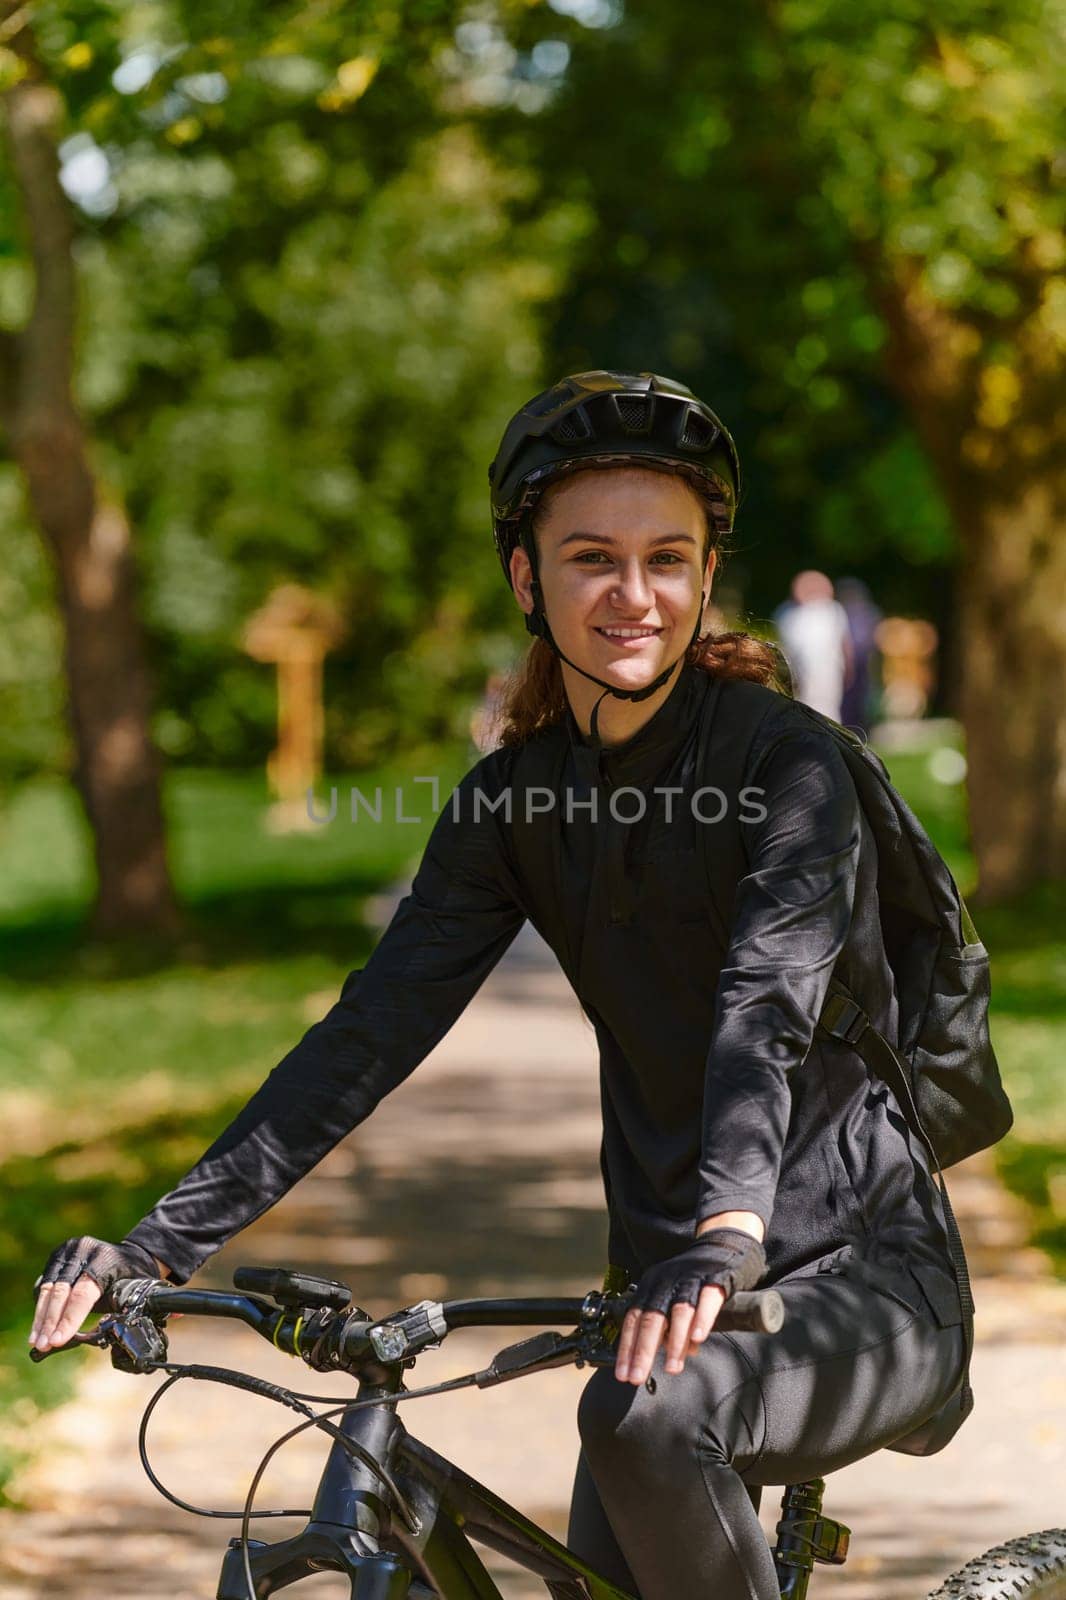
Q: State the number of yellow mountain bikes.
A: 0